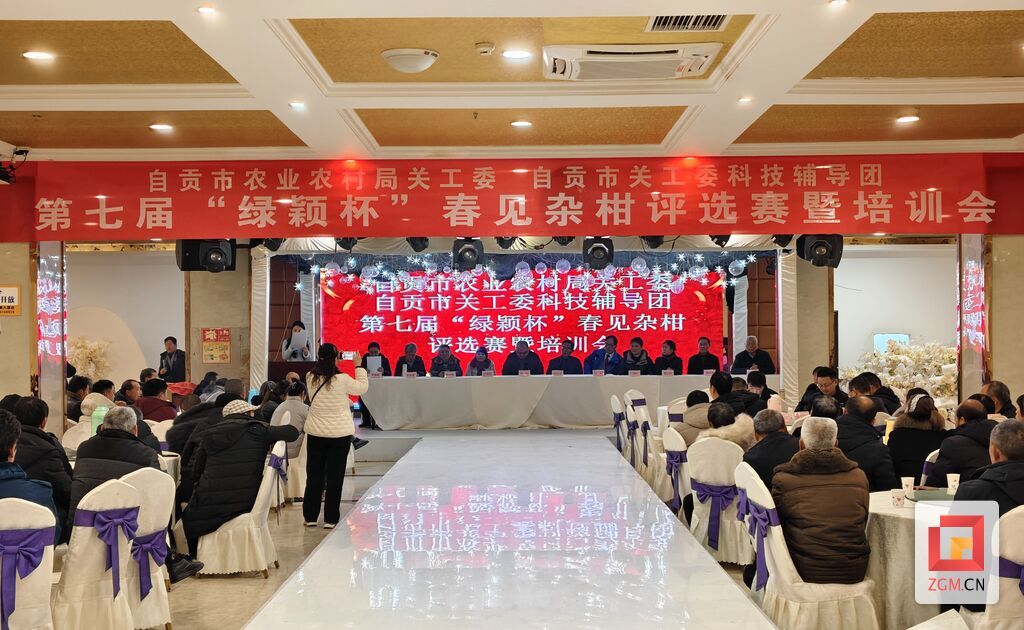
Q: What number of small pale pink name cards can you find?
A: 11